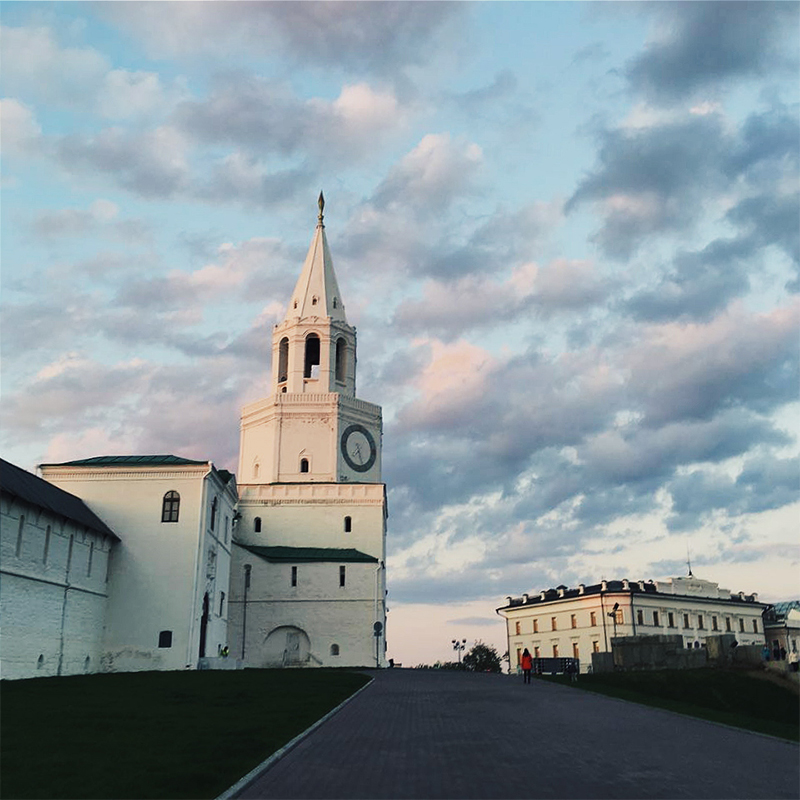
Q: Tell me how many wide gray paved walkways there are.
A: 1